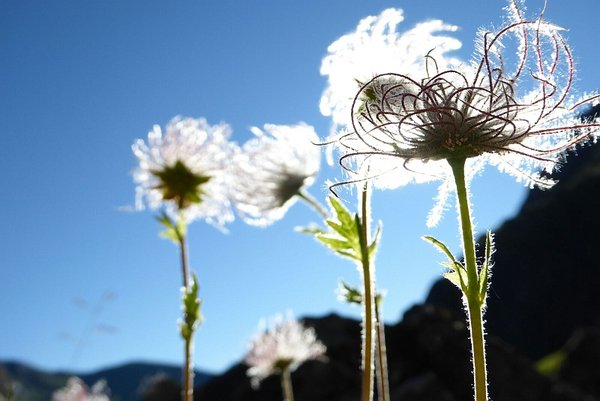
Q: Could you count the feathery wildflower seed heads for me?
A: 6